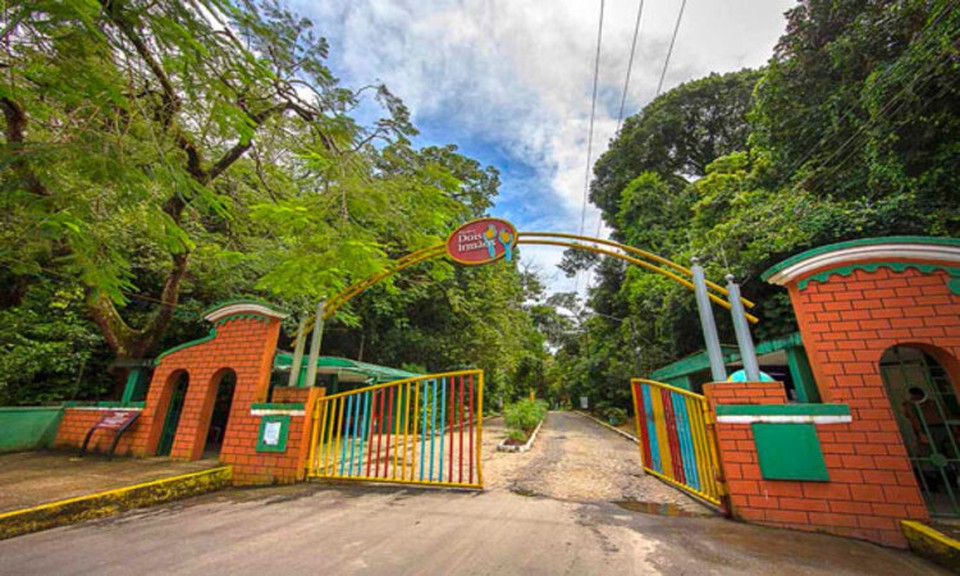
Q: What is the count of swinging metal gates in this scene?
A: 2